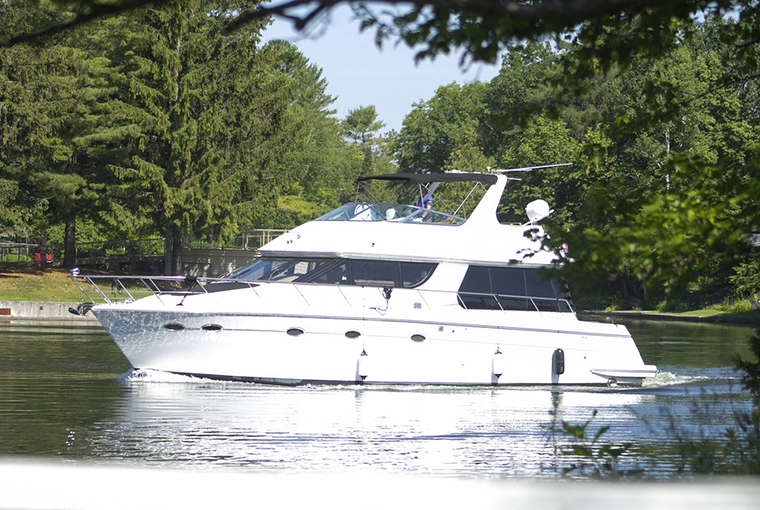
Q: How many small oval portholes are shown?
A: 5